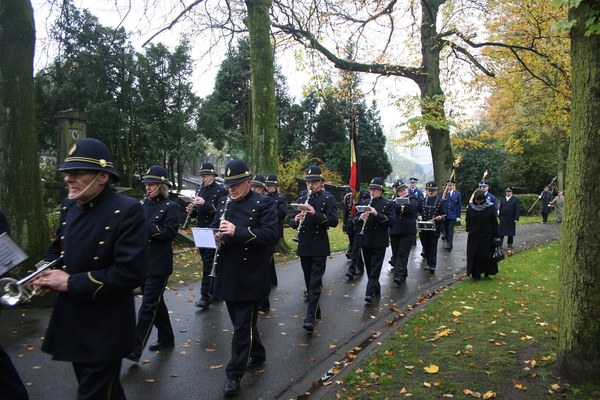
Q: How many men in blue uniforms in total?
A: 3